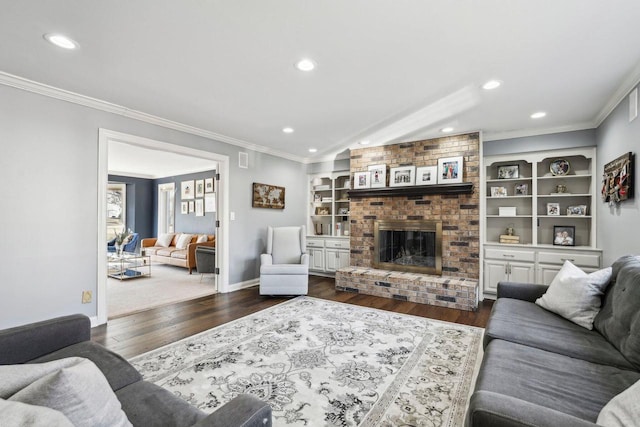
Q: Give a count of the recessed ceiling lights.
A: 8